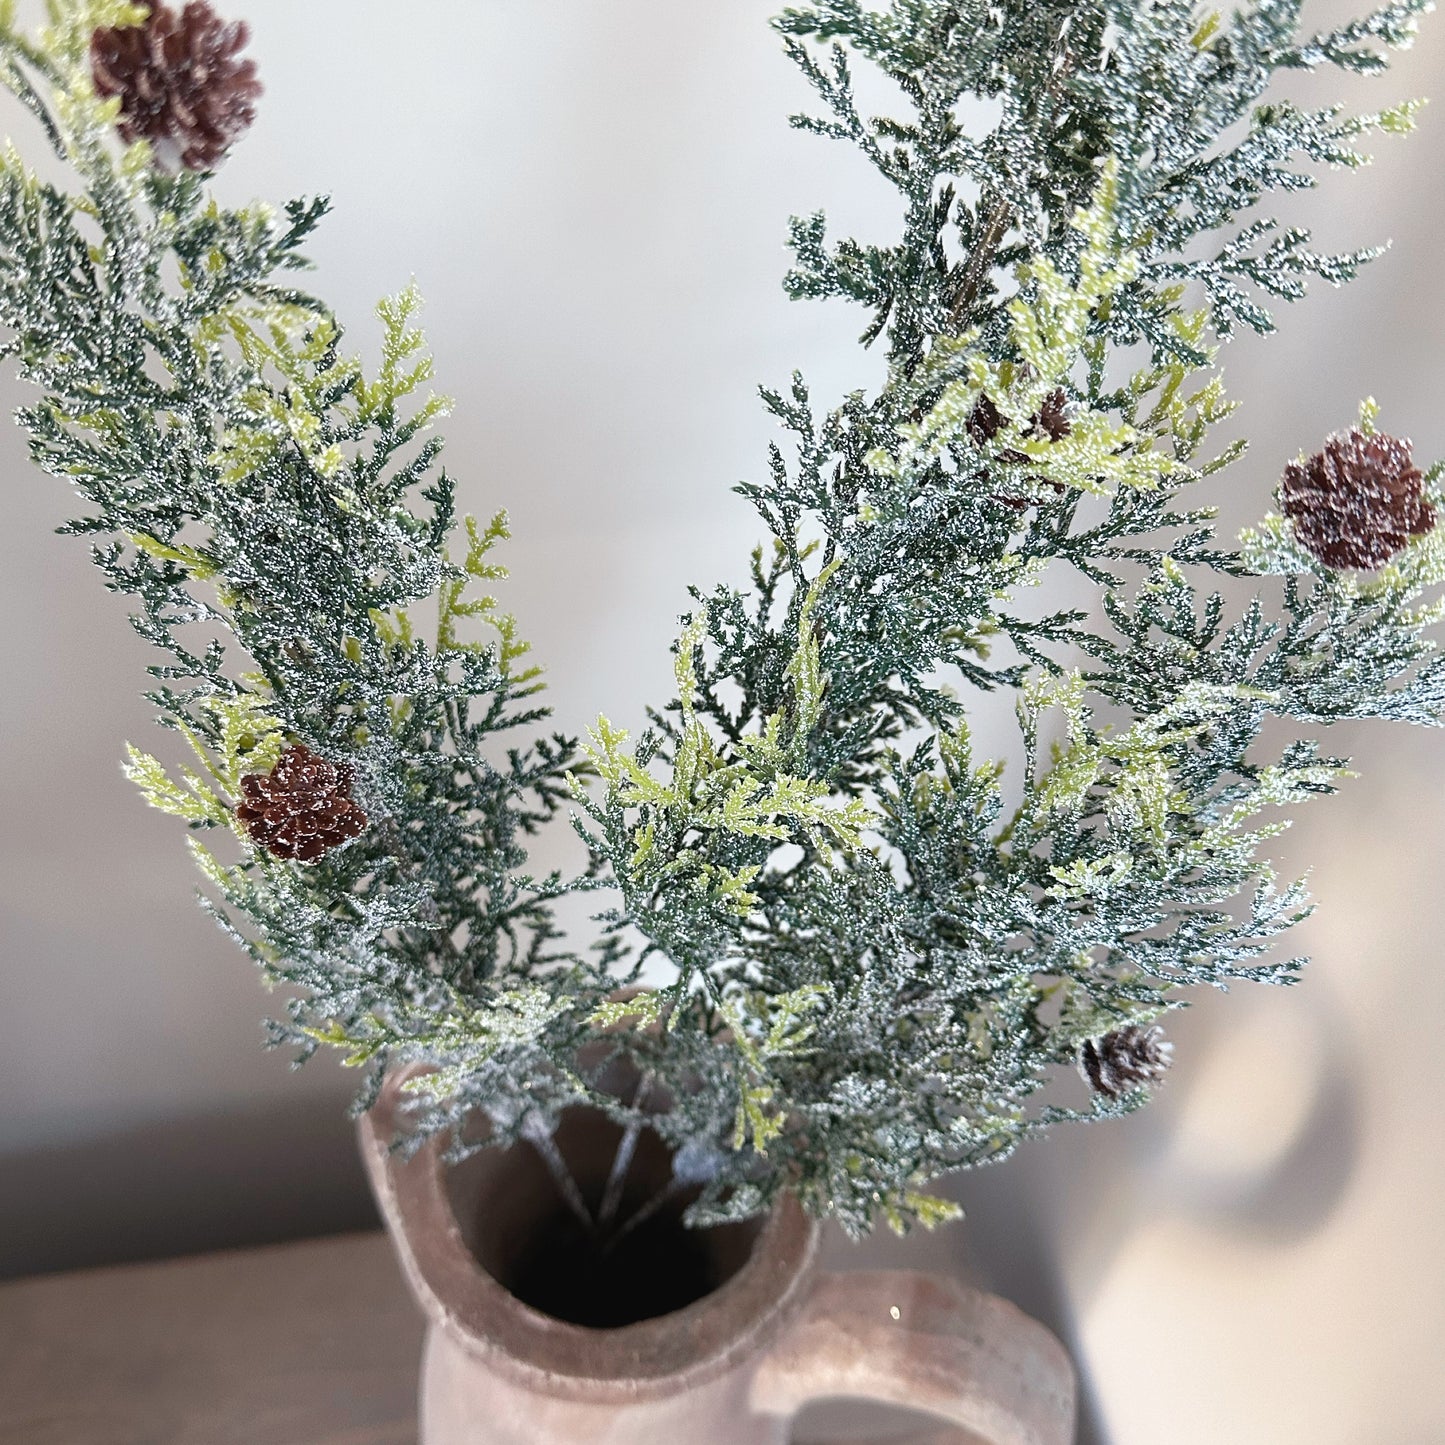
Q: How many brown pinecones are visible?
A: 5